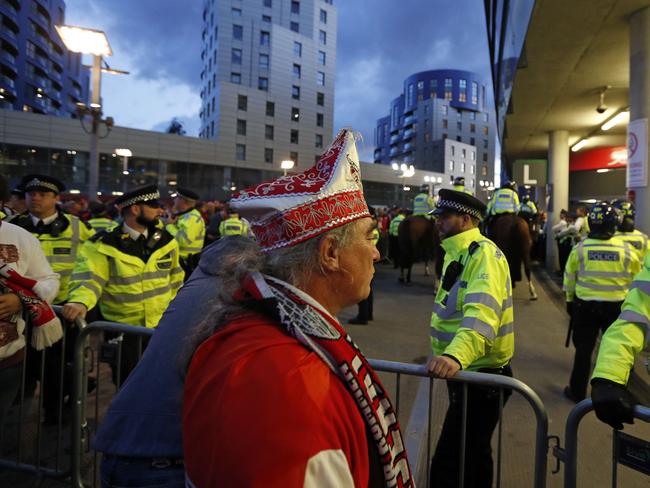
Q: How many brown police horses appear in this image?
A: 2